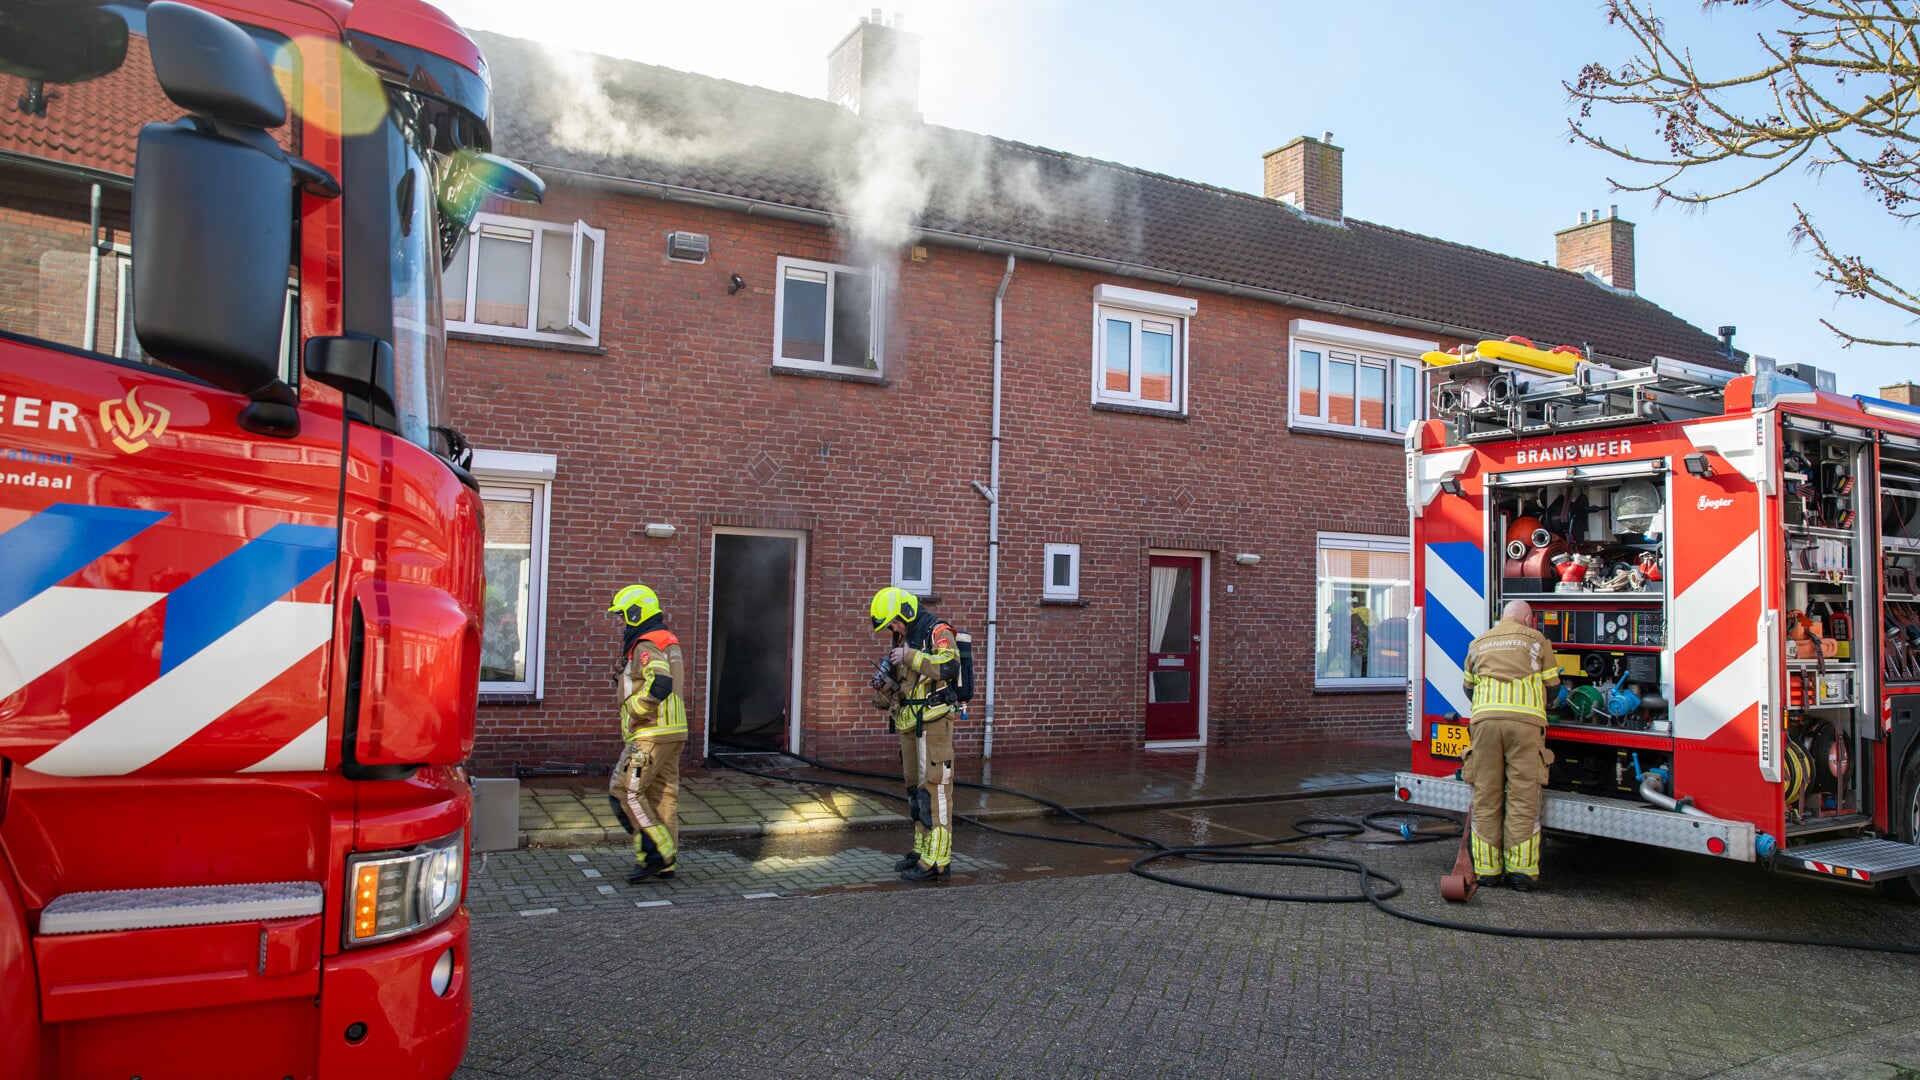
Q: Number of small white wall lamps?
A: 2